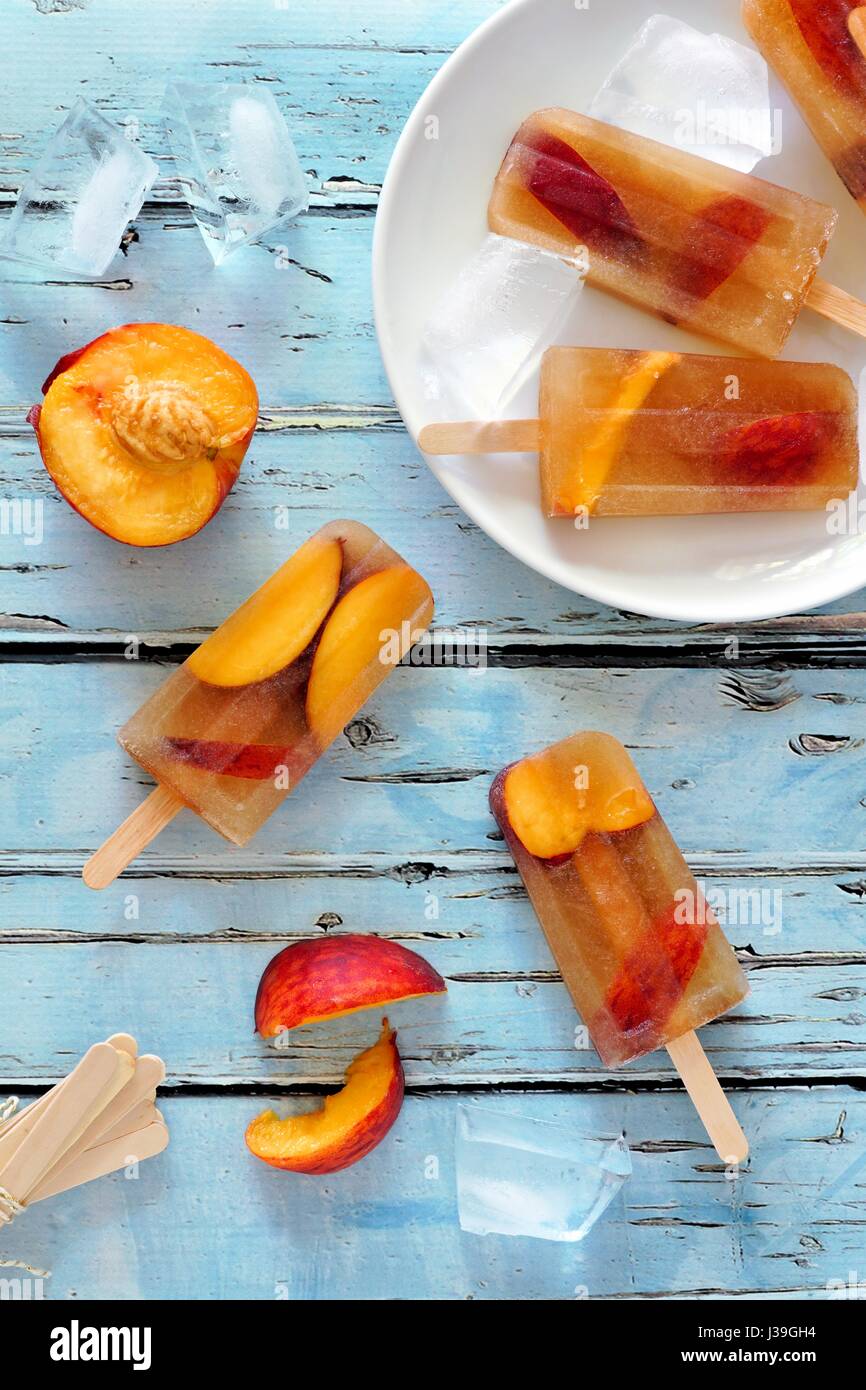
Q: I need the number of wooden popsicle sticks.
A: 13